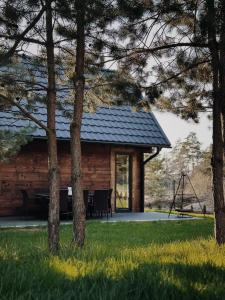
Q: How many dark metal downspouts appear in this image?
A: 1